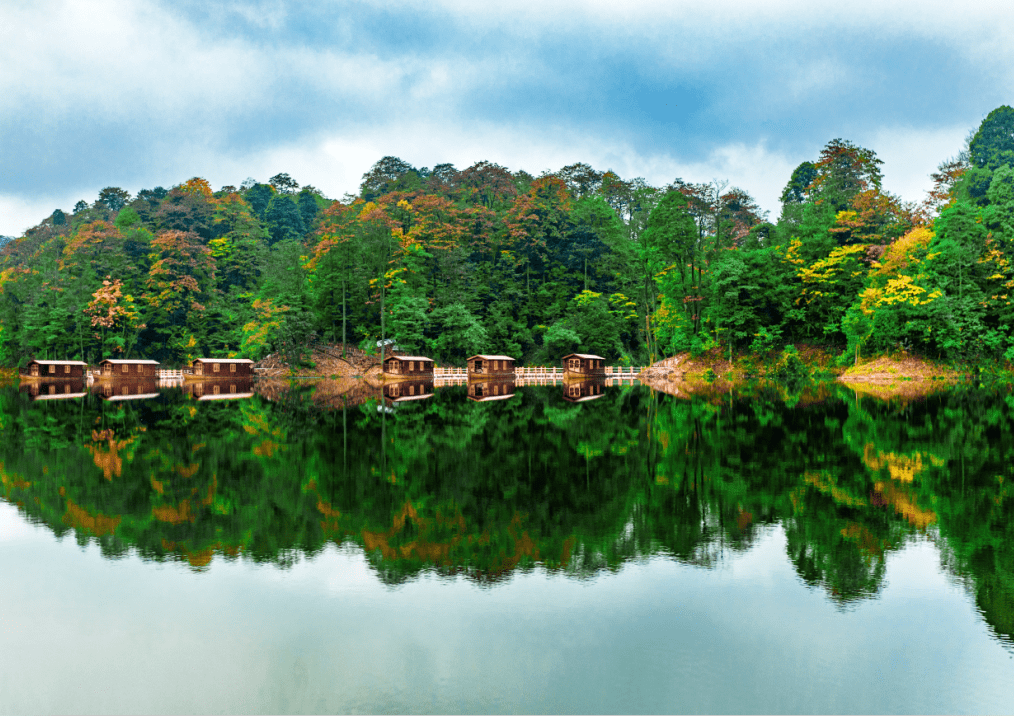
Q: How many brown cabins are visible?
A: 6